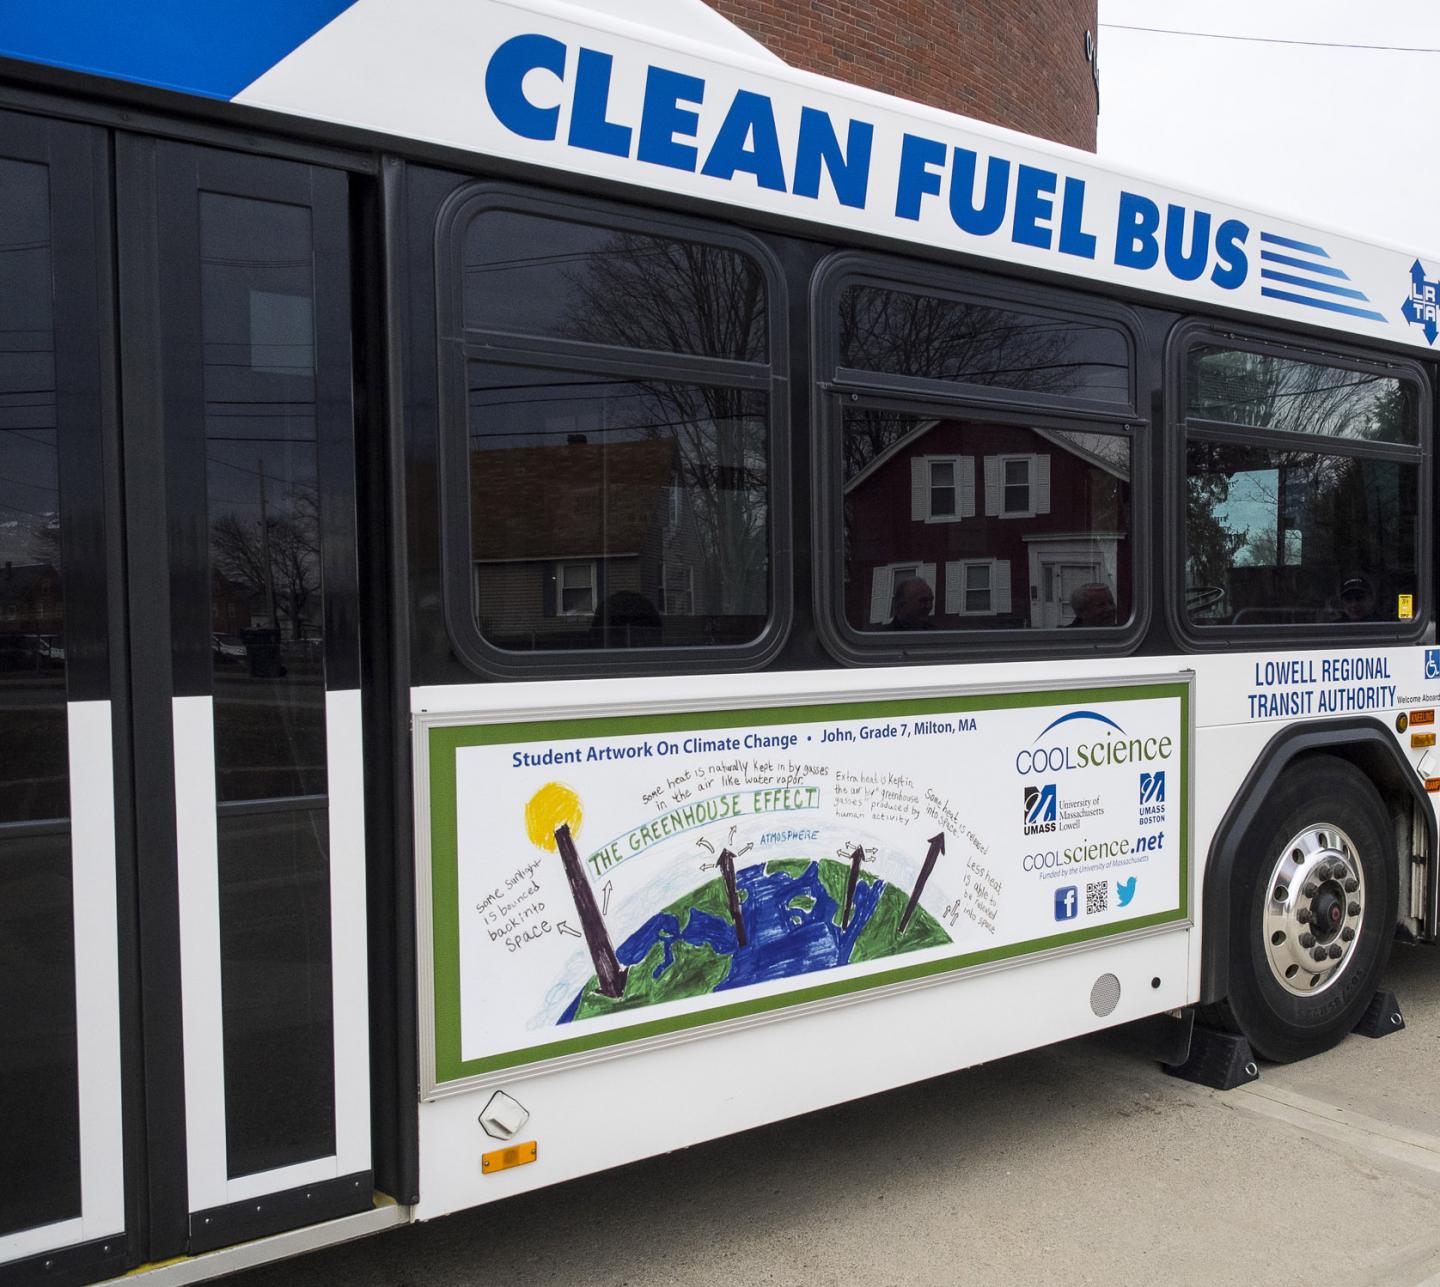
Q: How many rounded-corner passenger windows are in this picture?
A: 3